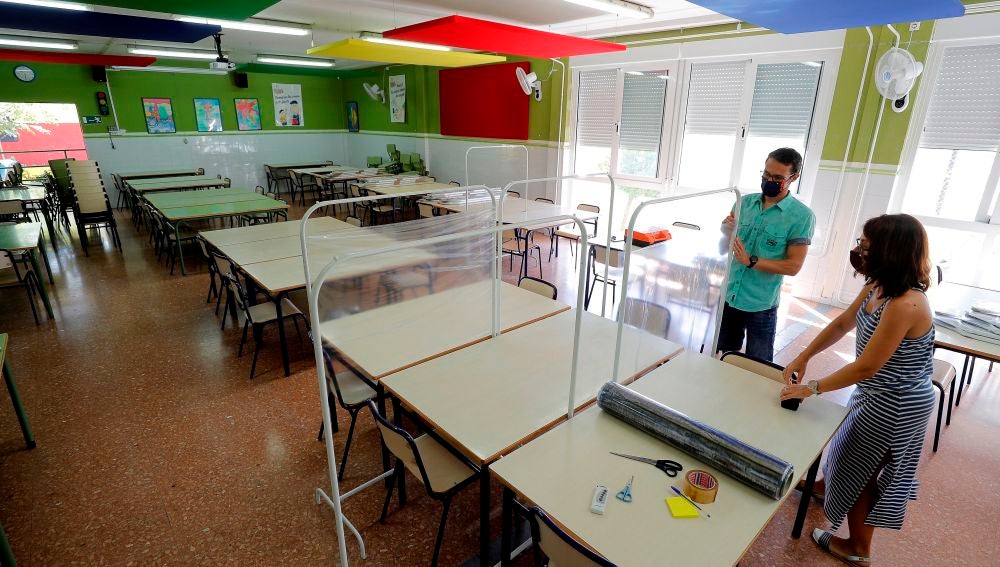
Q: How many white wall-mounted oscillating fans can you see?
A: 3